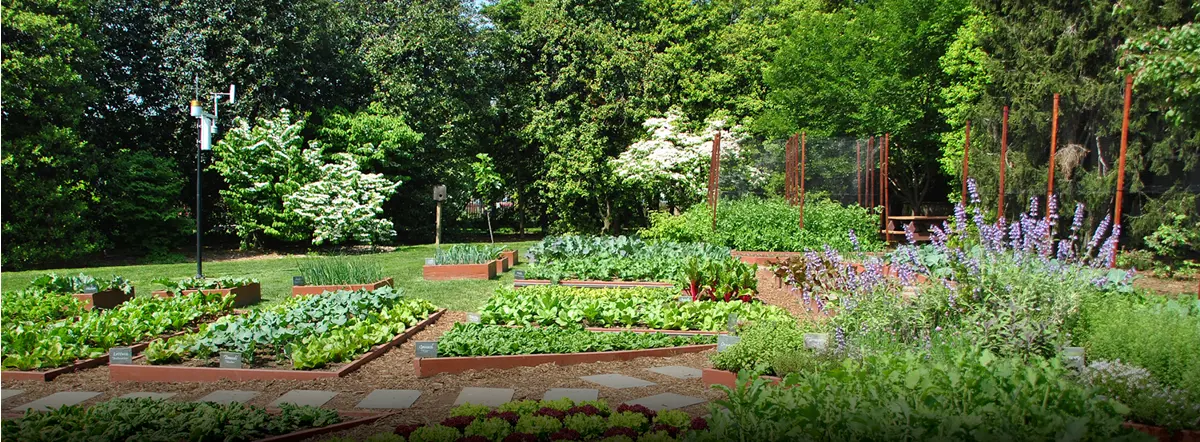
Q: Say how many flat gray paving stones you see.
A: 11